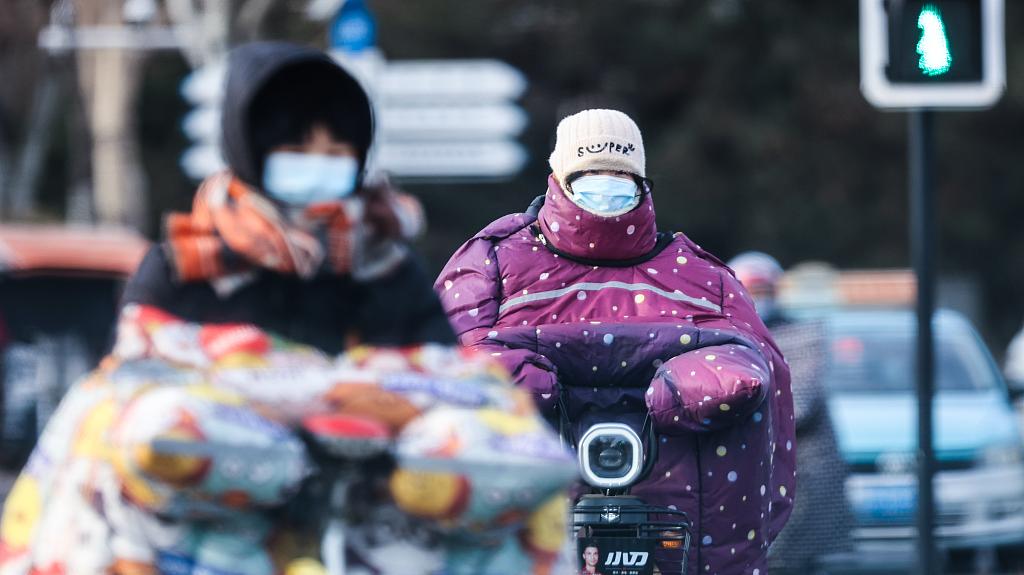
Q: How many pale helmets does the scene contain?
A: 1